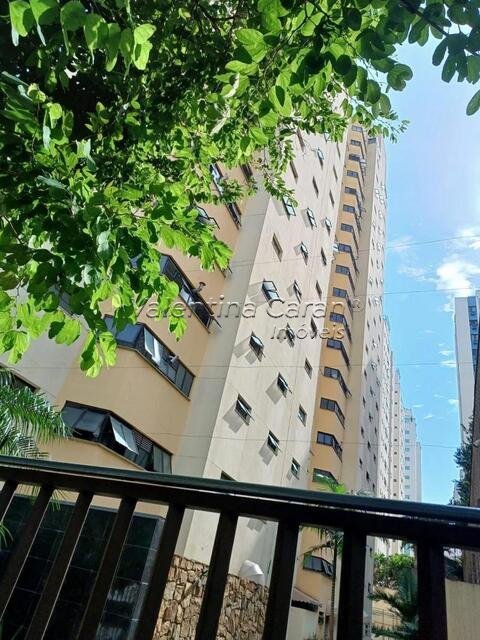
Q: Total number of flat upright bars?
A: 9